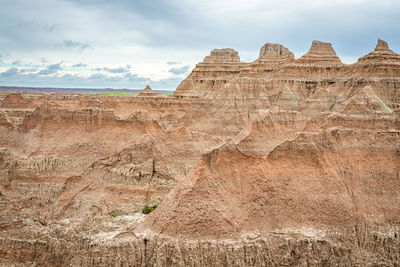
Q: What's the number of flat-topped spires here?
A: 3